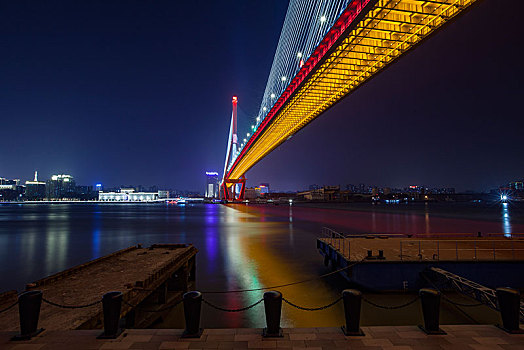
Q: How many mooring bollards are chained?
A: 7